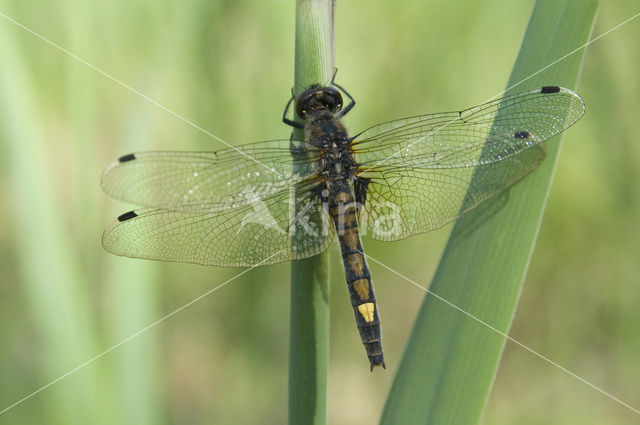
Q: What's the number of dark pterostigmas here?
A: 4